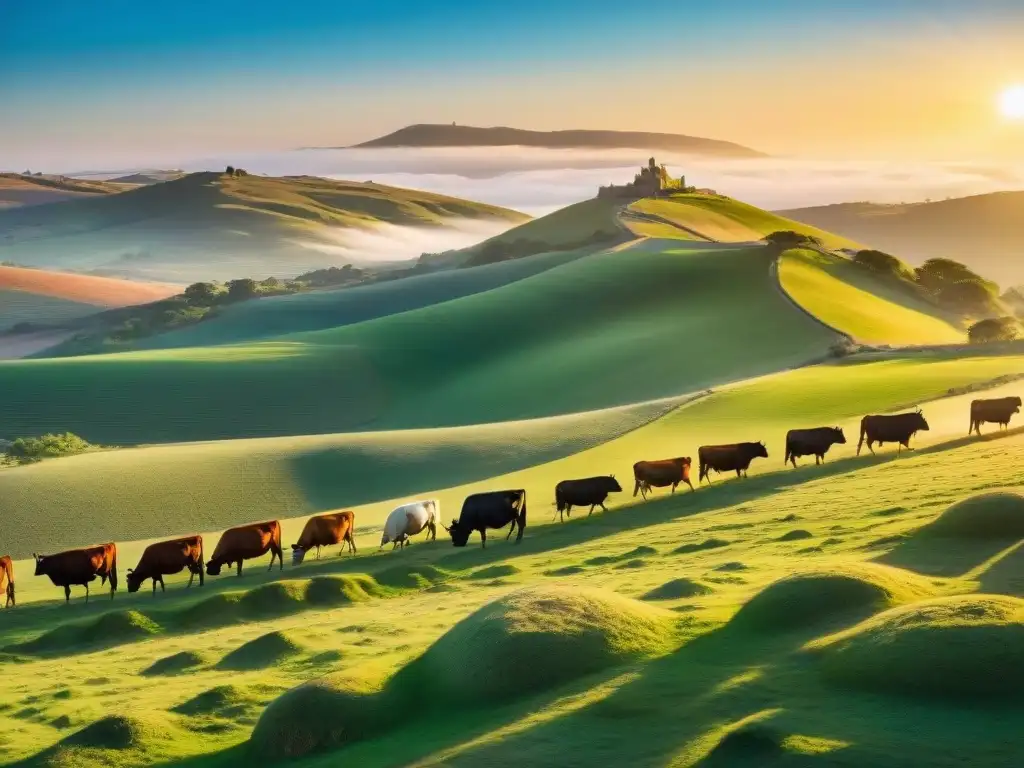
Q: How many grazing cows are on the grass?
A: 13